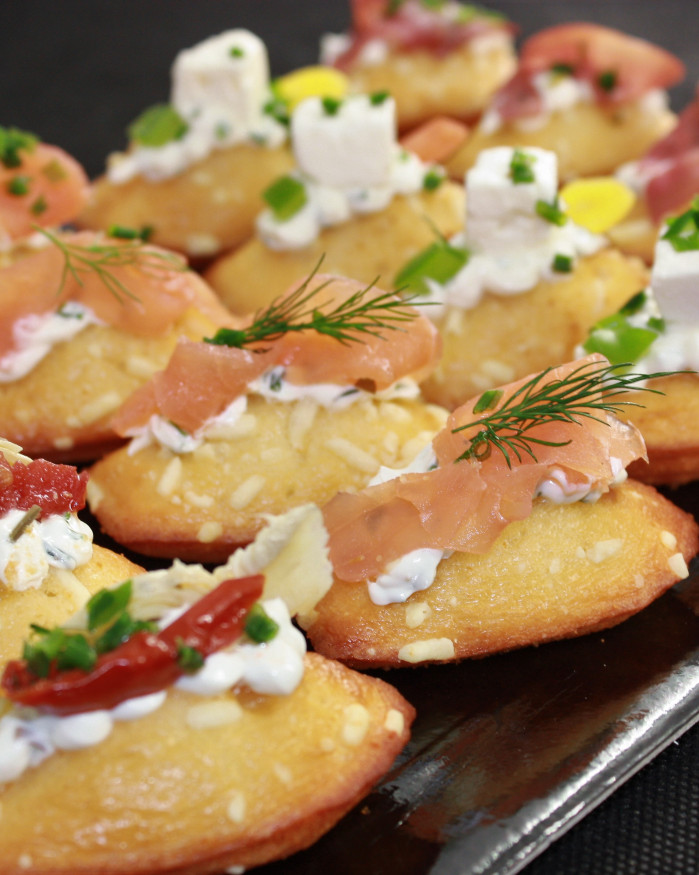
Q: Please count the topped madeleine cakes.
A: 13